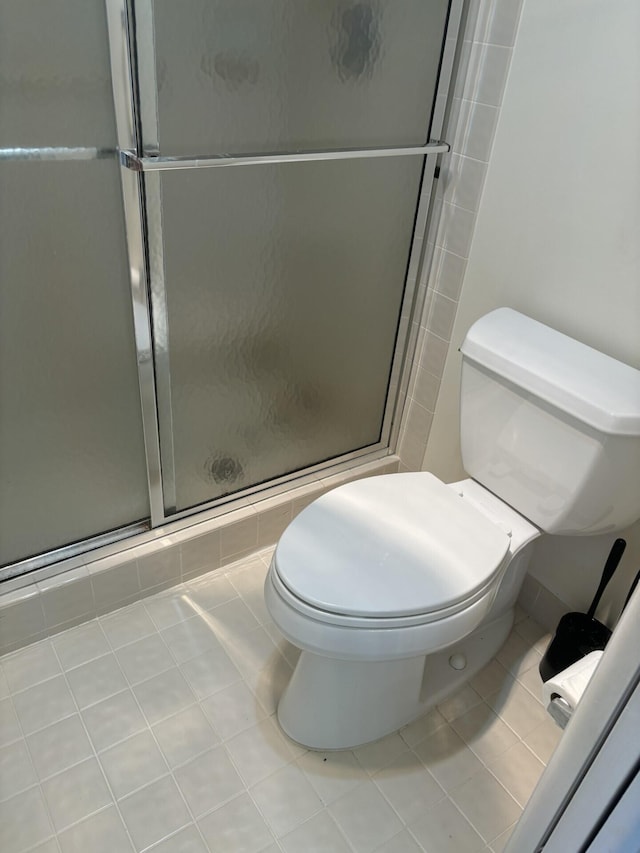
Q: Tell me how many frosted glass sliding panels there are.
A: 2